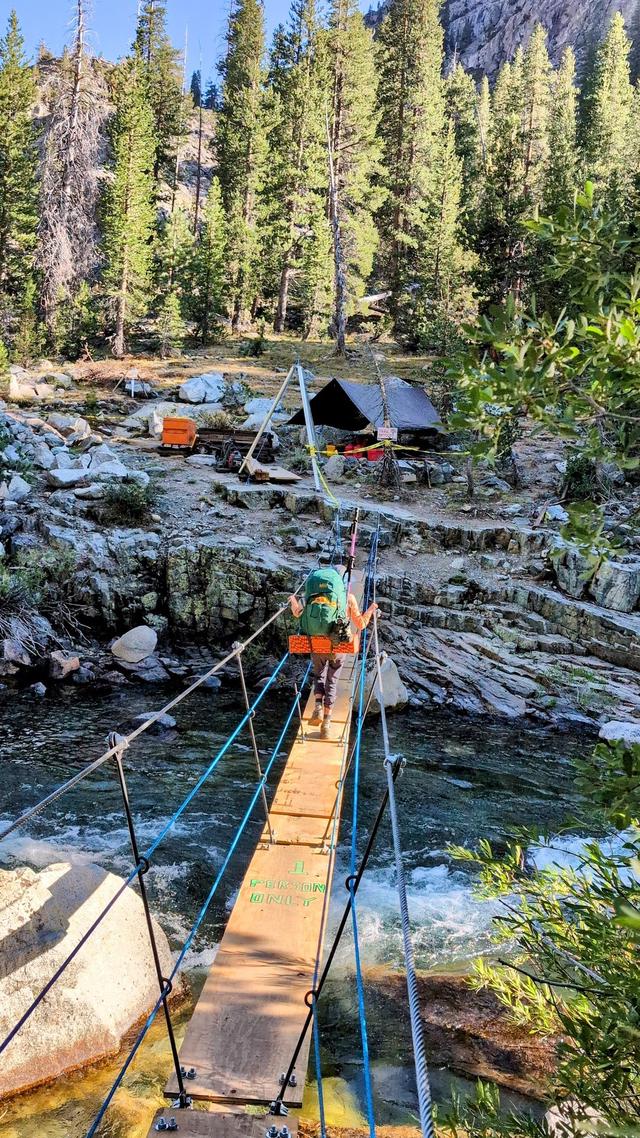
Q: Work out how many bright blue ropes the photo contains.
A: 4